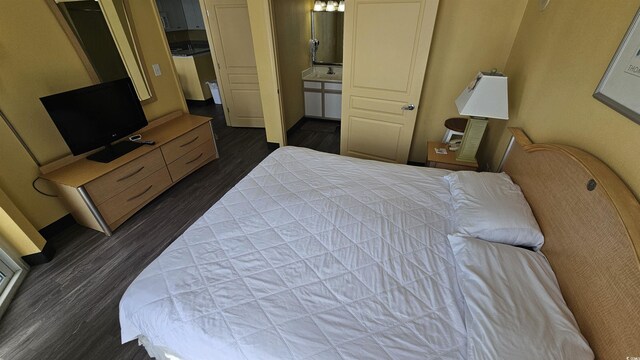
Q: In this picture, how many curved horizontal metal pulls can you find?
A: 4